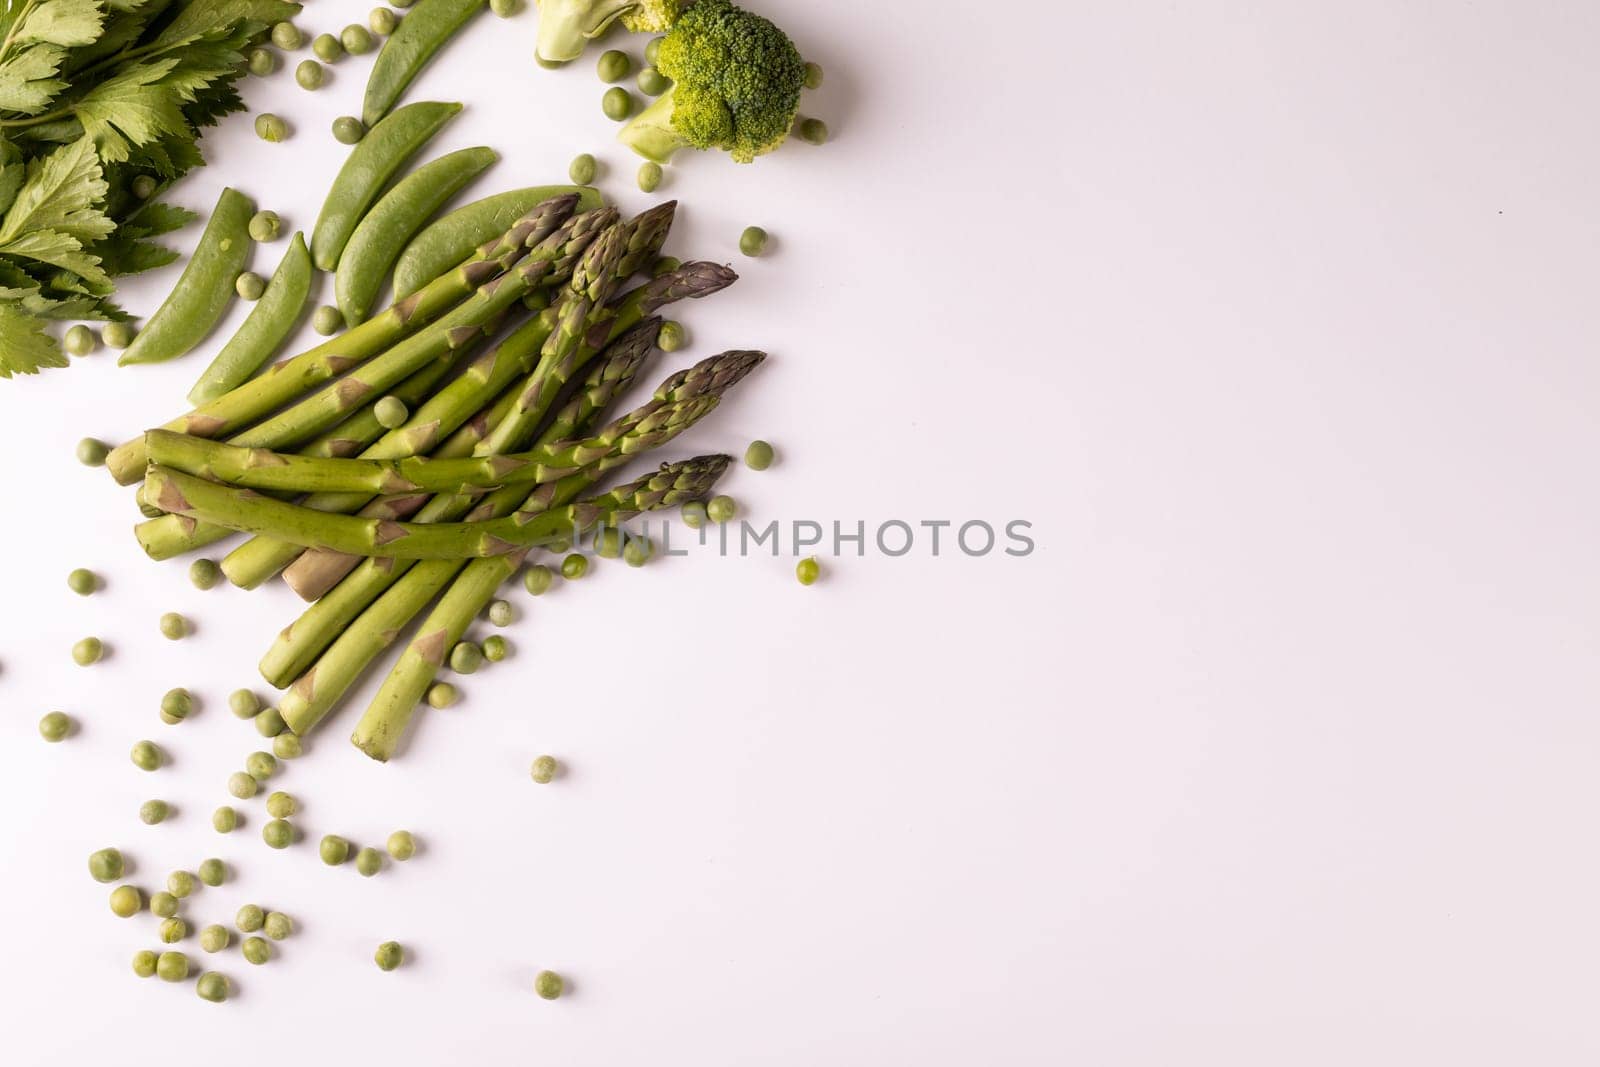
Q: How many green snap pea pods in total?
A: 6